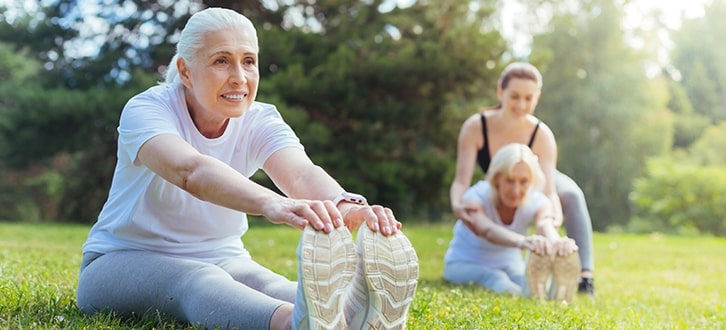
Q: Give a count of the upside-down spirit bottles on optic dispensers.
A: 0